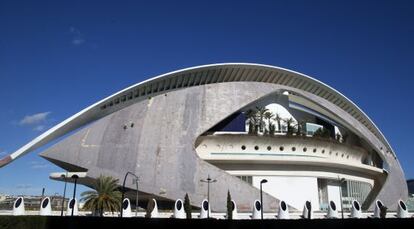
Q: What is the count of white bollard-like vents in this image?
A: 15